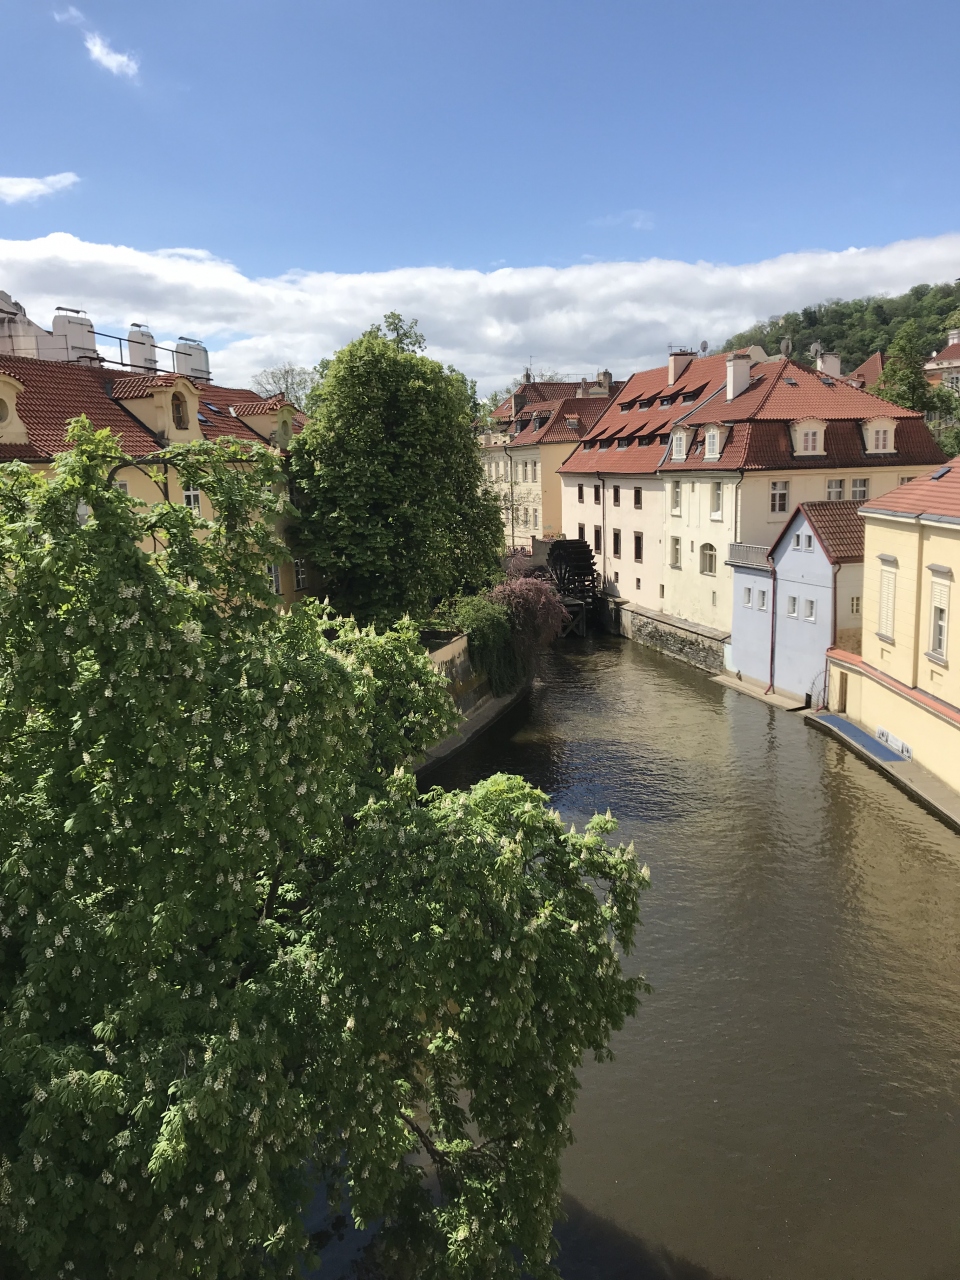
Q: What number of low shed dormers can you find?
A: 9